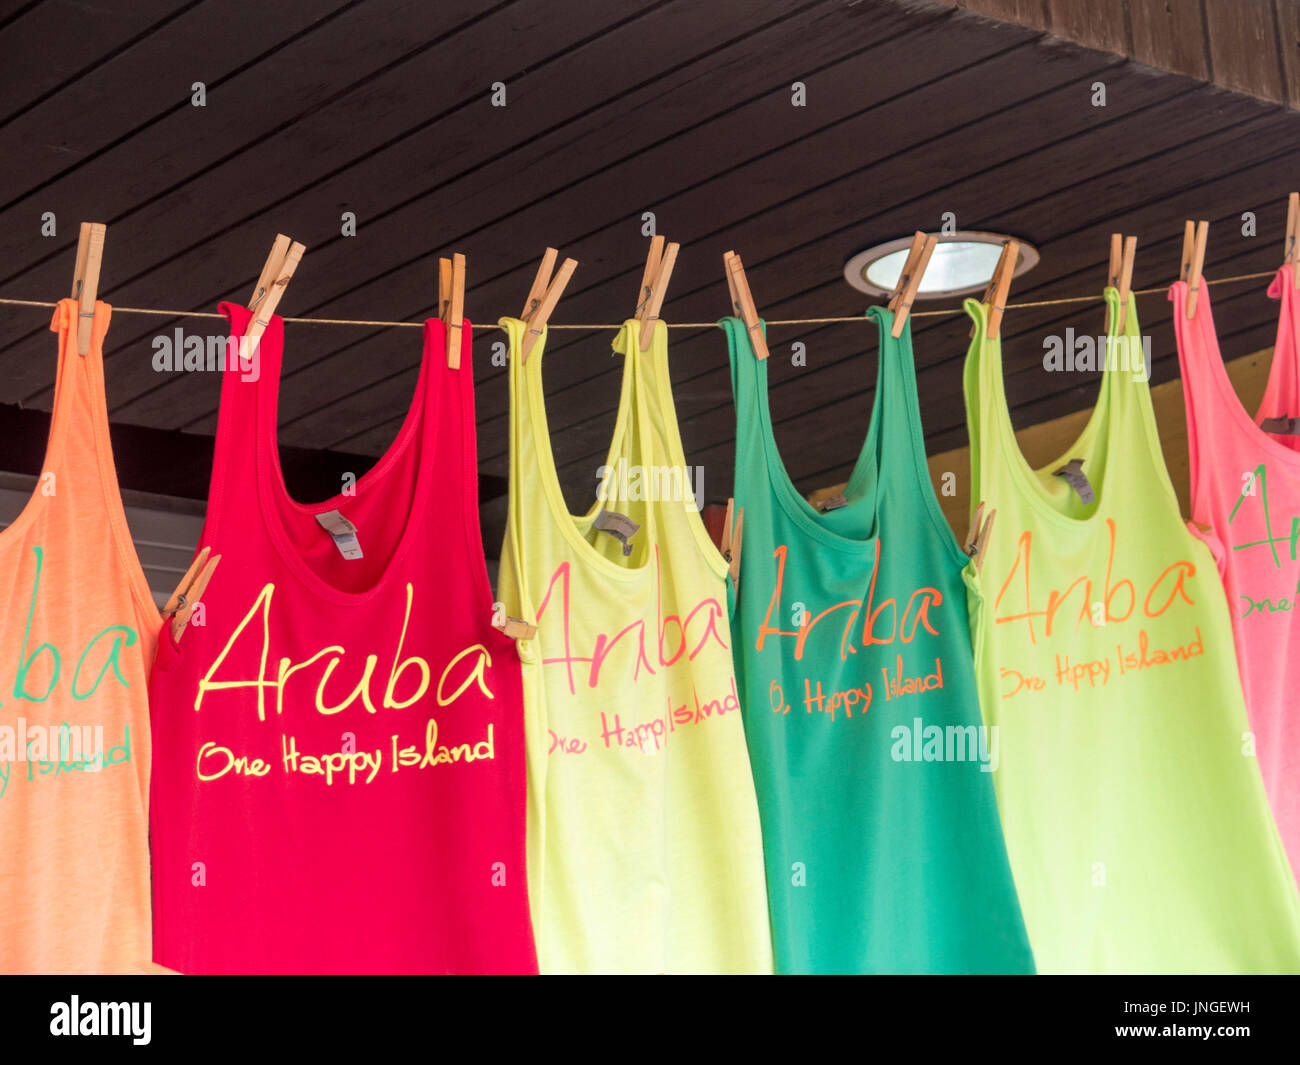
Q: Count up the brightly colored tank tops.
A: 6